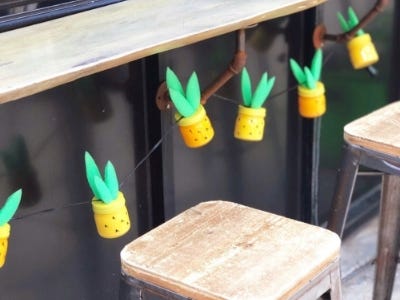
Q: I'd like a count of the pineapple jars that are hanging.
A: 6